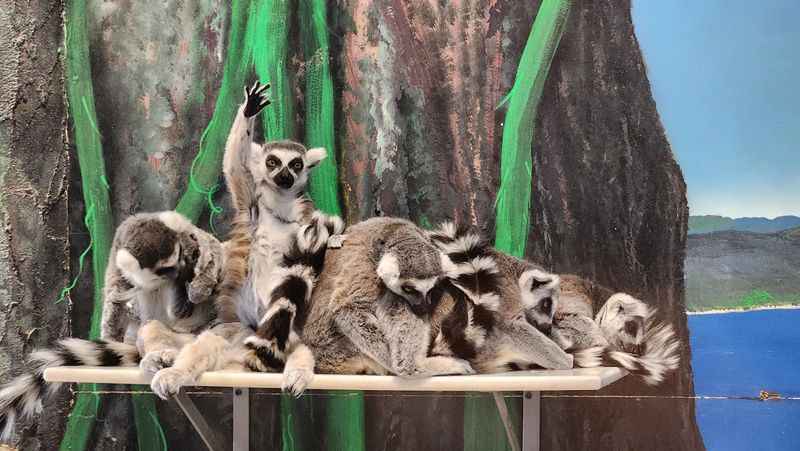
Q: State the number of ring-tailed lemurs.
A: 5